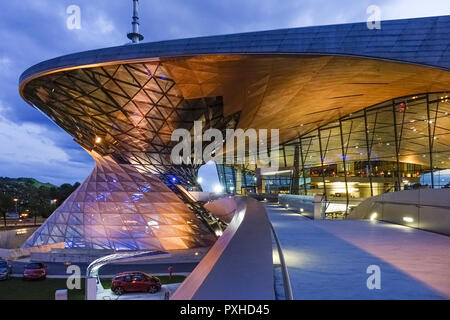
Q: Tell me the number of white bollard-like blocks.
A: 2